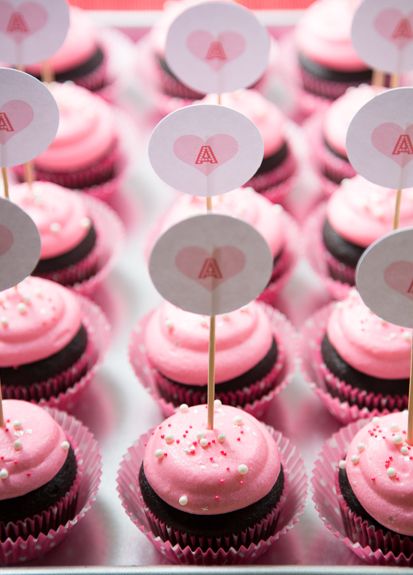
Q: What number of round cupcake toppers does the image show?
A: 9